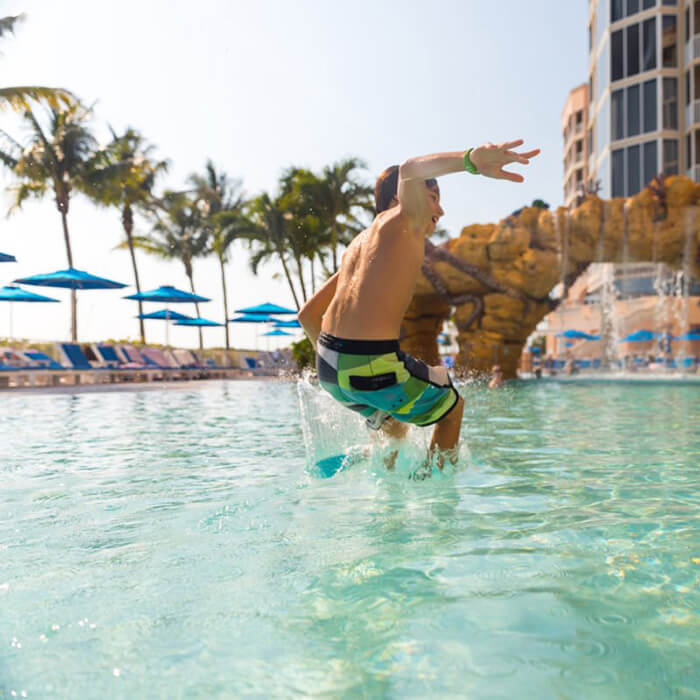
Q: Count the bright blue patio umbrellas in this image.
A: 13